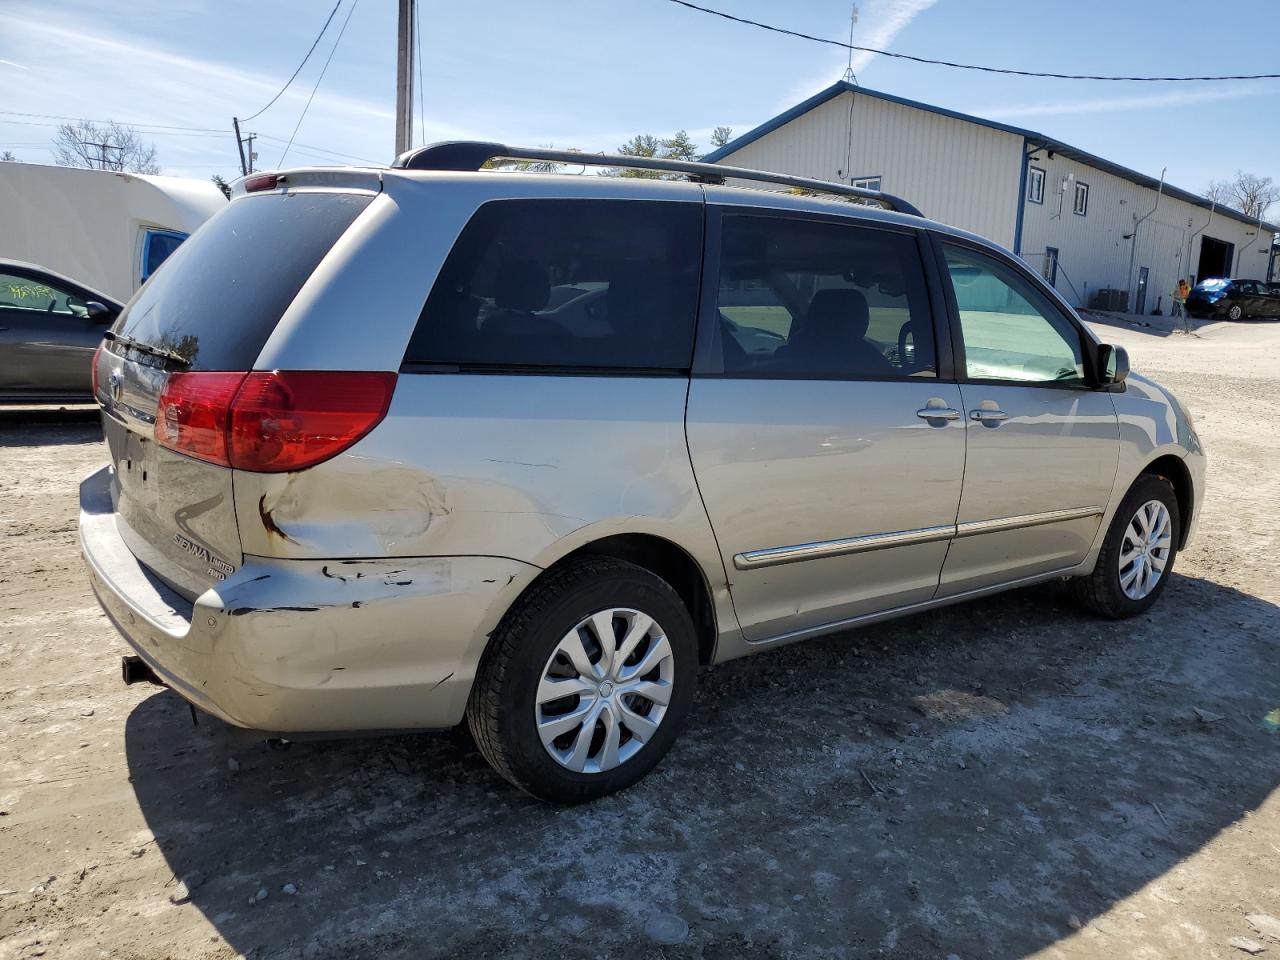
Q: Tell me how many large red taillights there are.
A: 1